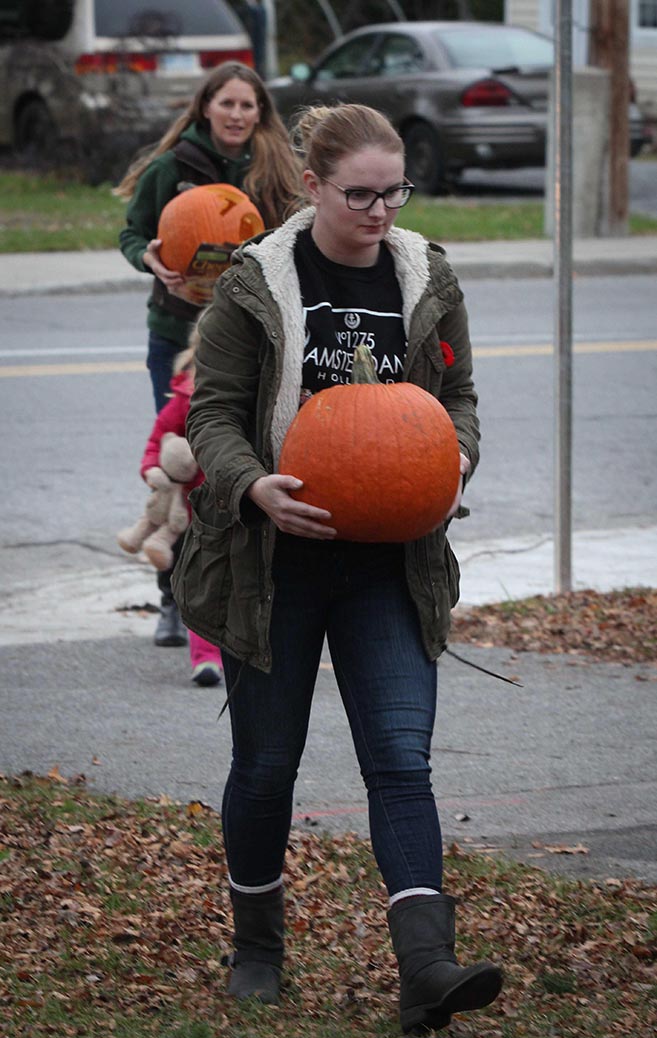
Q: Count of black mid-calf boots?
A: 2